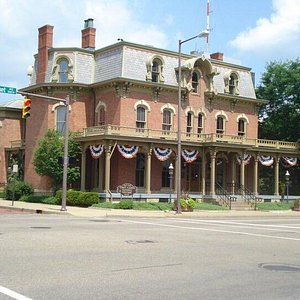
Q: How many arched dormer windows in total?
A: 4